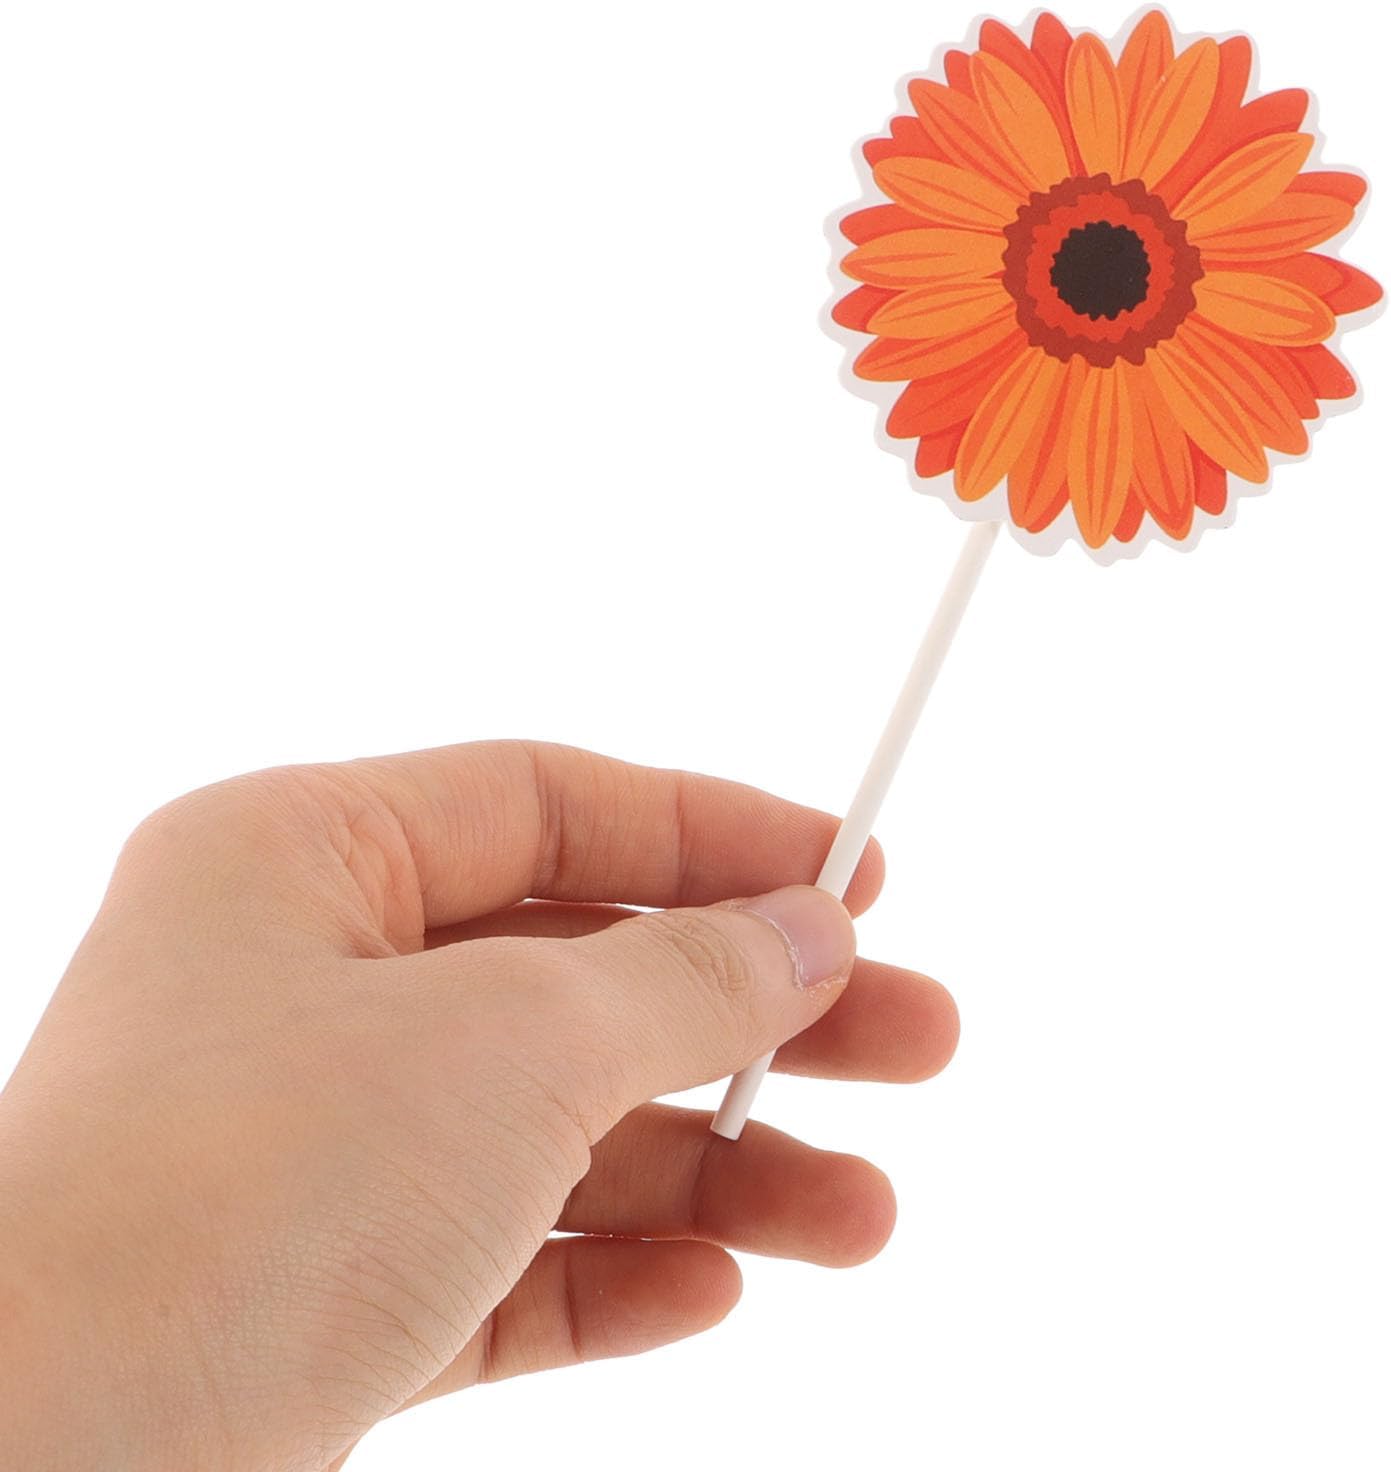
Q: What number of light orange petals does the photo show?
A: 11